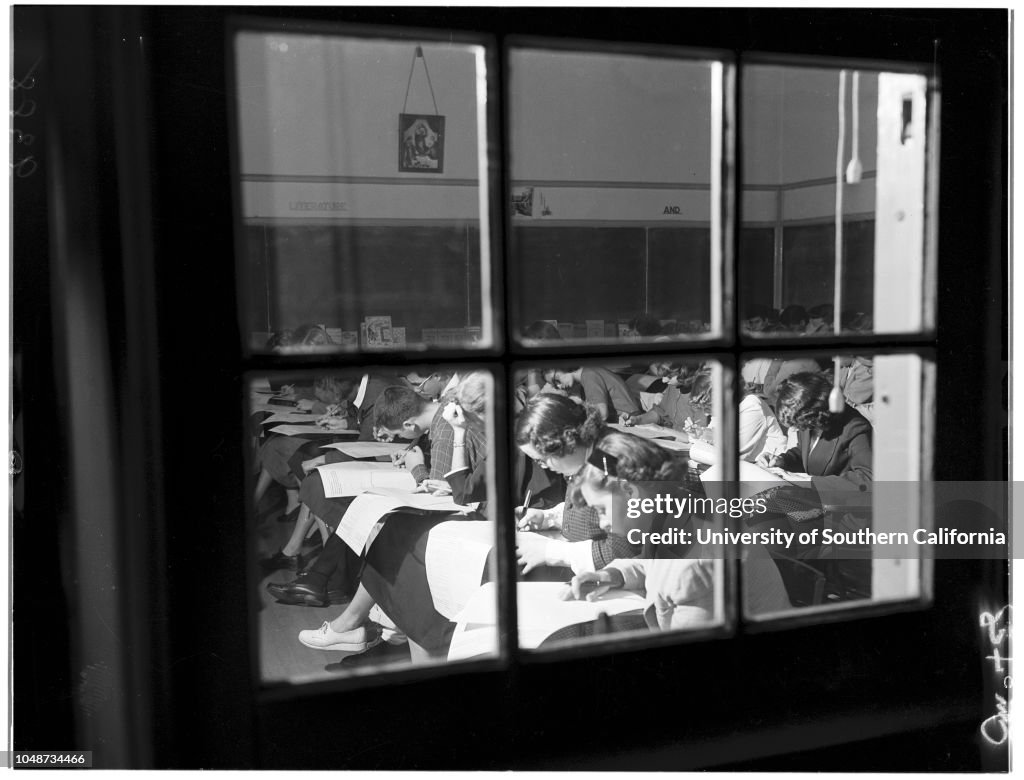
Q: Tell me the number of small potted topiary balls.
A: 0